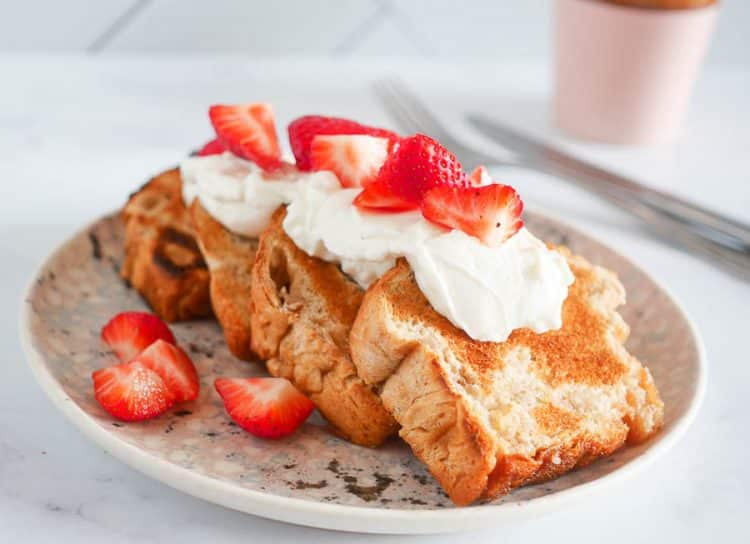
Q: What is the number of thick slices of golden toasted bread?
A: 4